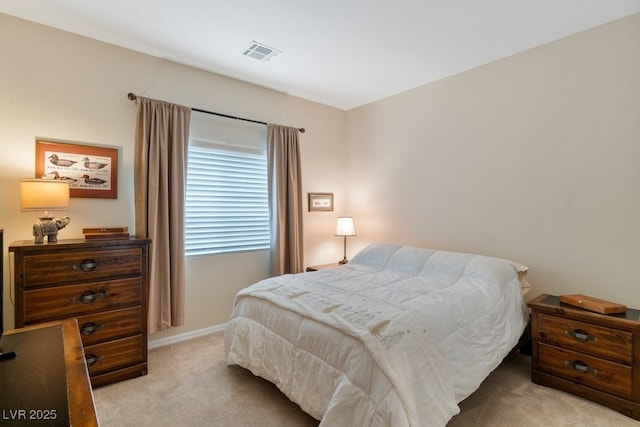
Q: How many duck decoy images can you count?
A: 4